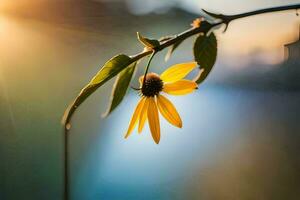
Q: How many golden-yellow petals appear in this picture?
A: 6